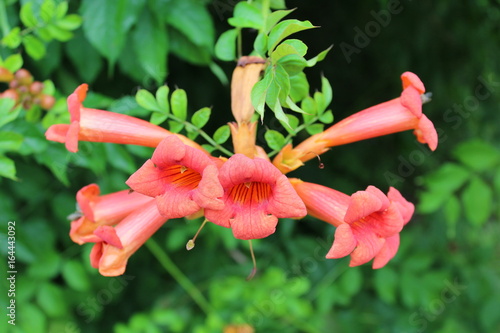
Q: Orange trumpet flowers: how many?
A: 7